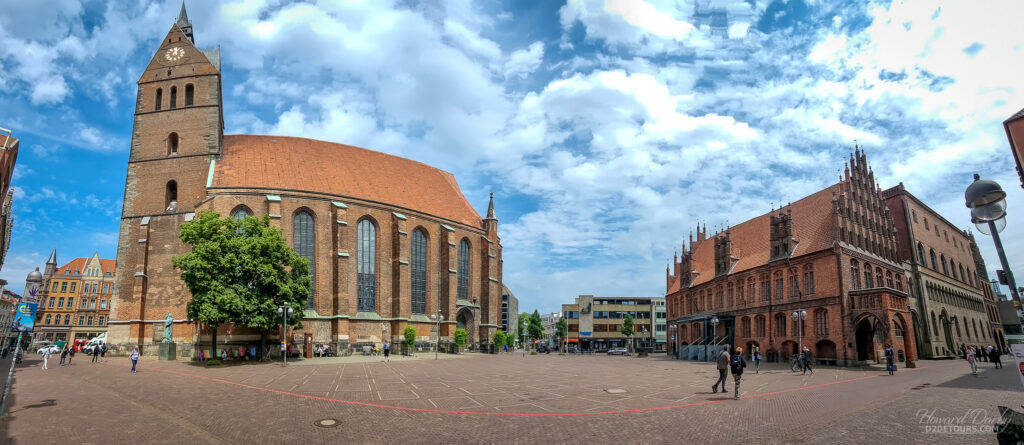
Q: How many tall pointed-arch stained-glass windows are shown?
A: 5